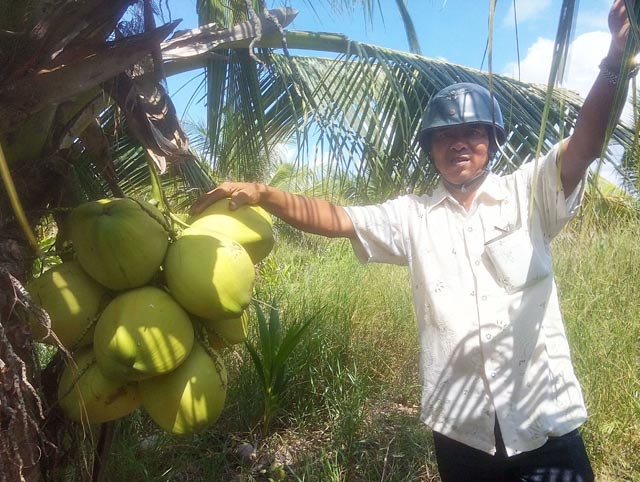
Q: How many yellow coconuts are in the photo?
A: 8